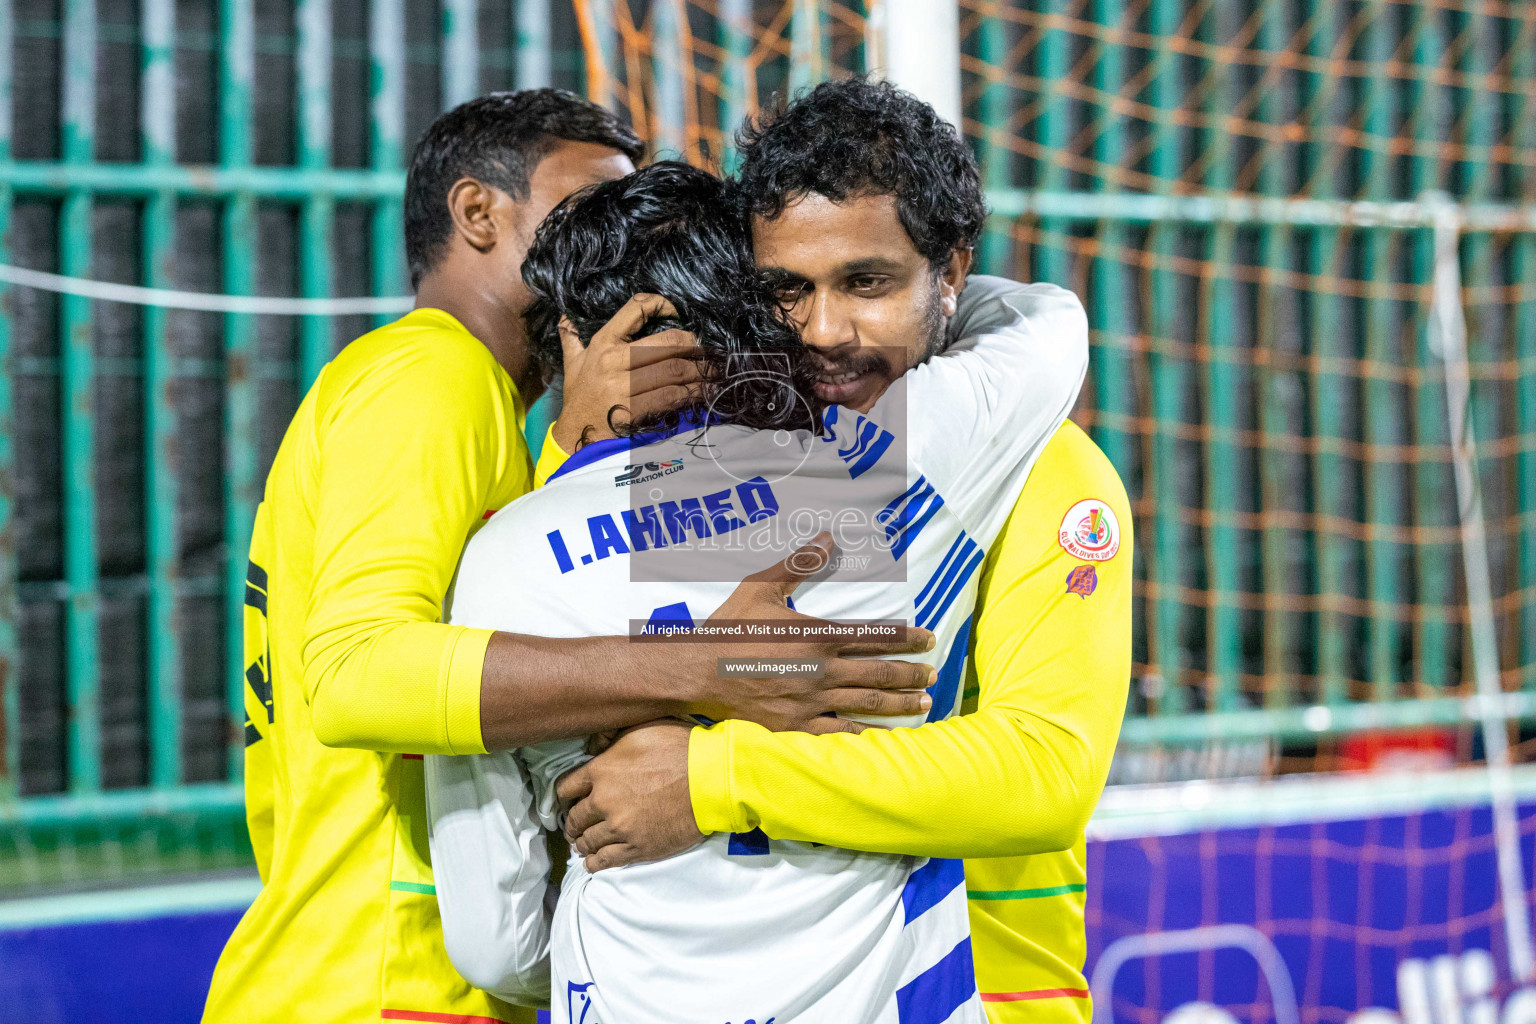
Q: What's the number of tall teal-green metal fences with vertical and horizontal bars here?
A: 1